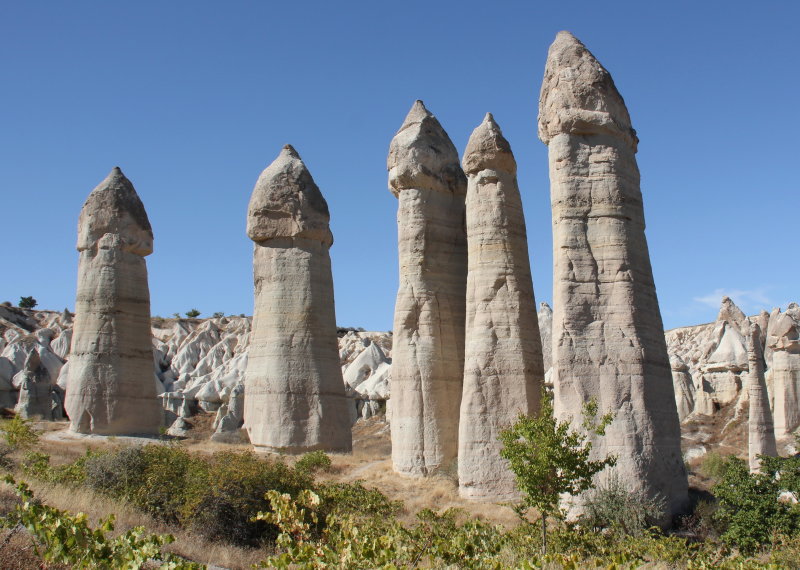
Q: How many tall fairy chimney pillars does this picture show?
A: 5